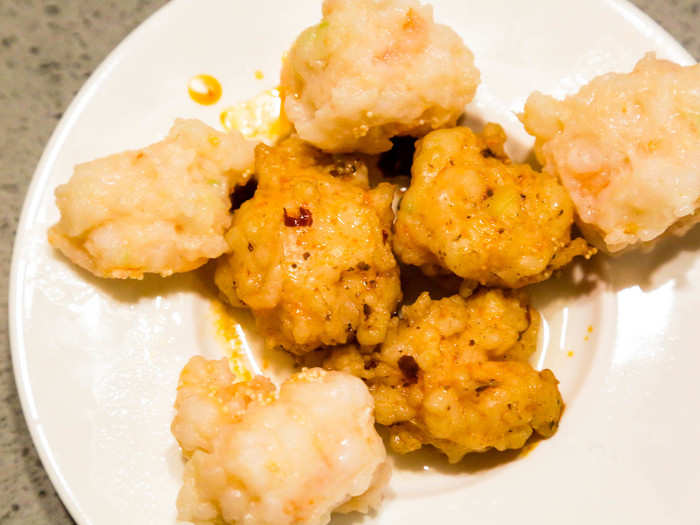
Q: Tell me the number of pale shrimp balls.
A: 4